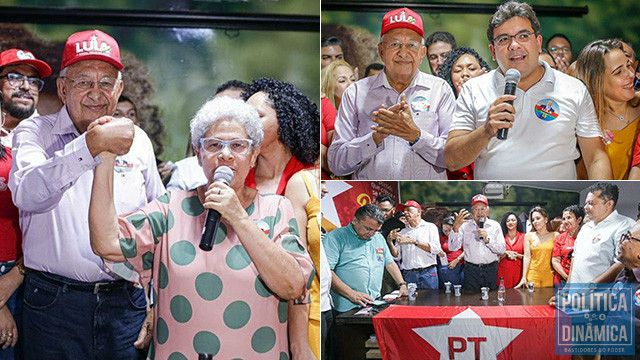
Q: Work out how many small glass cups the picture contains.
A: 5